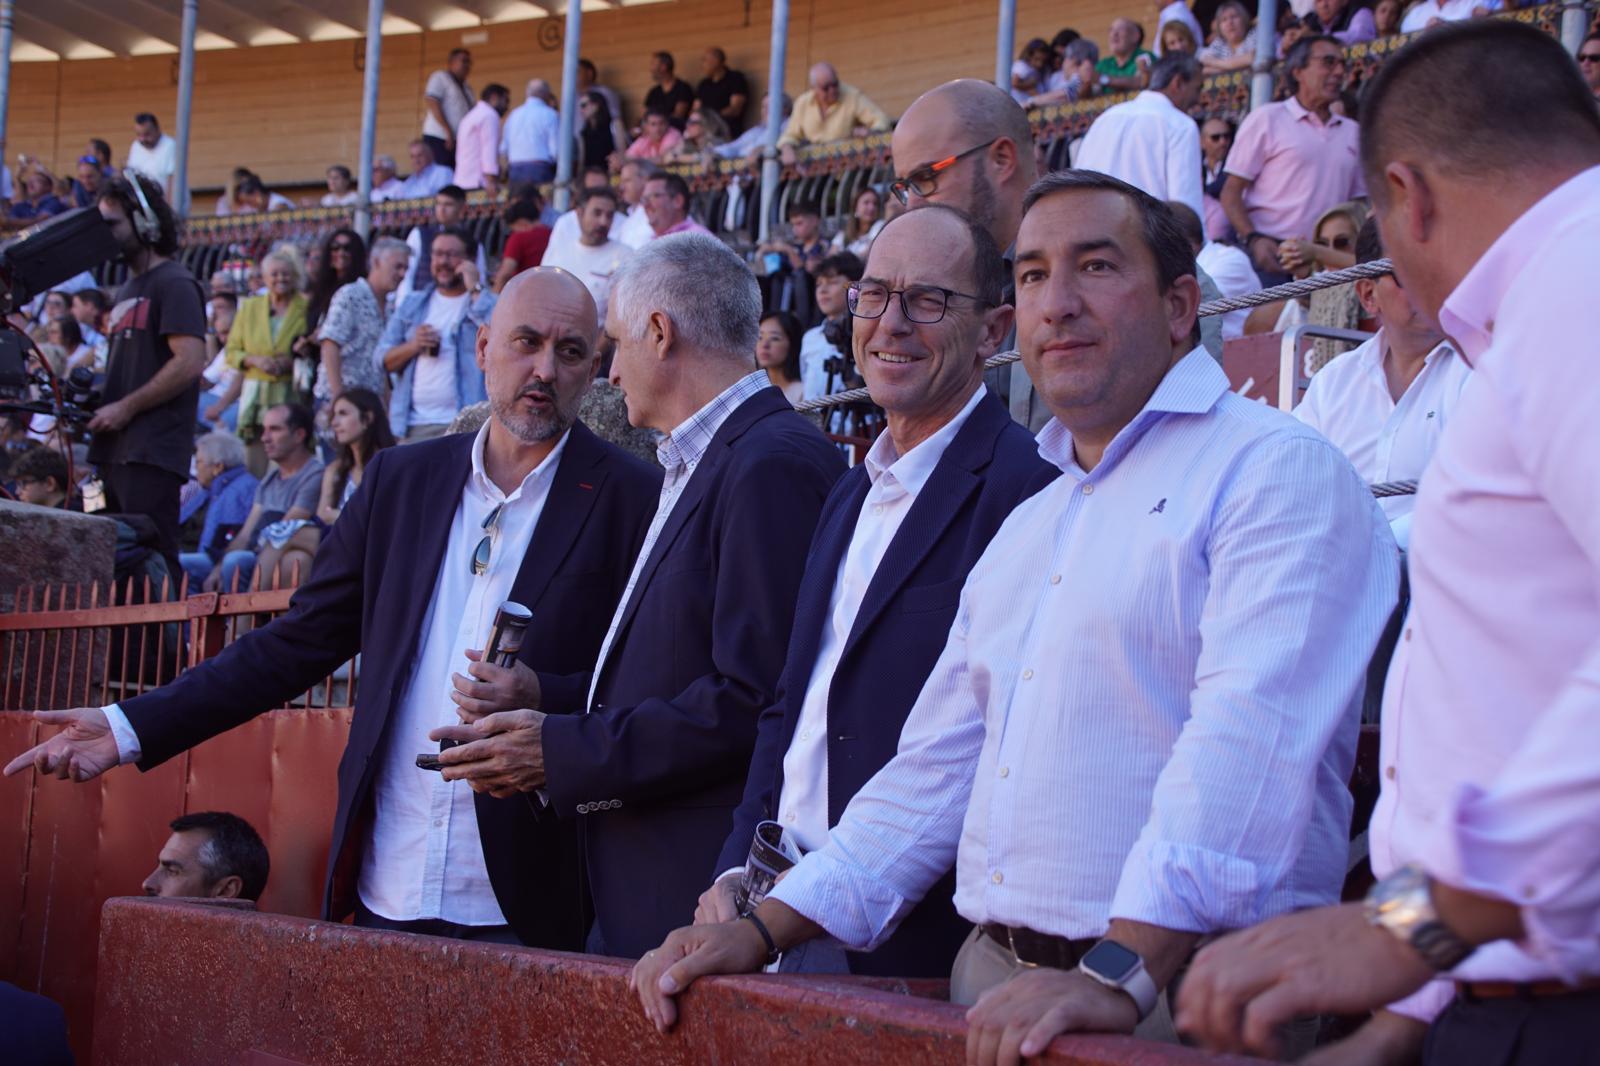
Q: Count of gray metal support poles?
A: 8